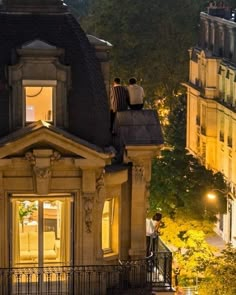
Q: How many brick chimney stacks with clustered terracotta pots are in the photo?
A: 1